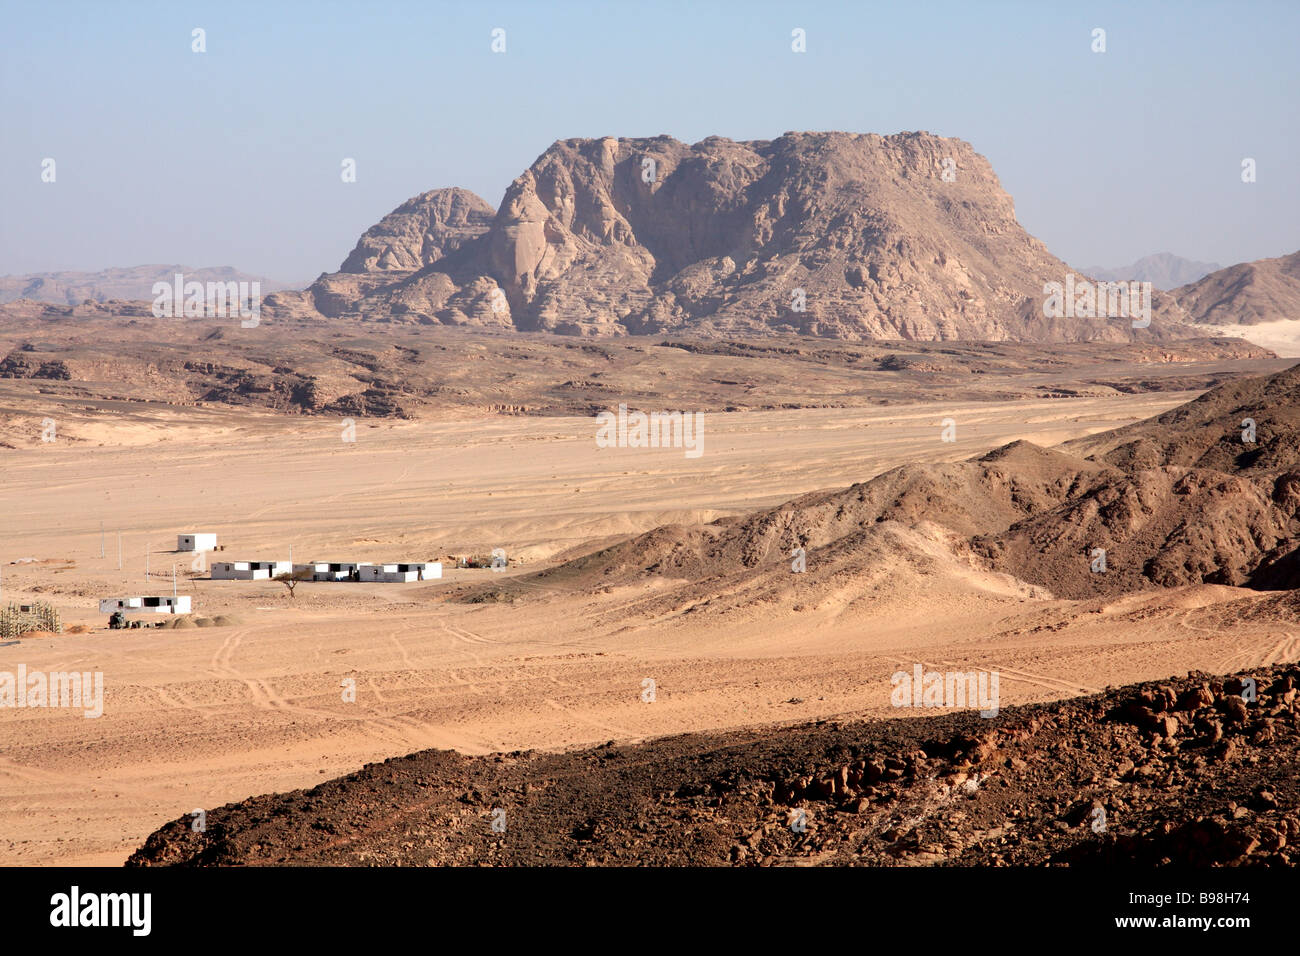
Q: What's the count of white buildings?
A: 5